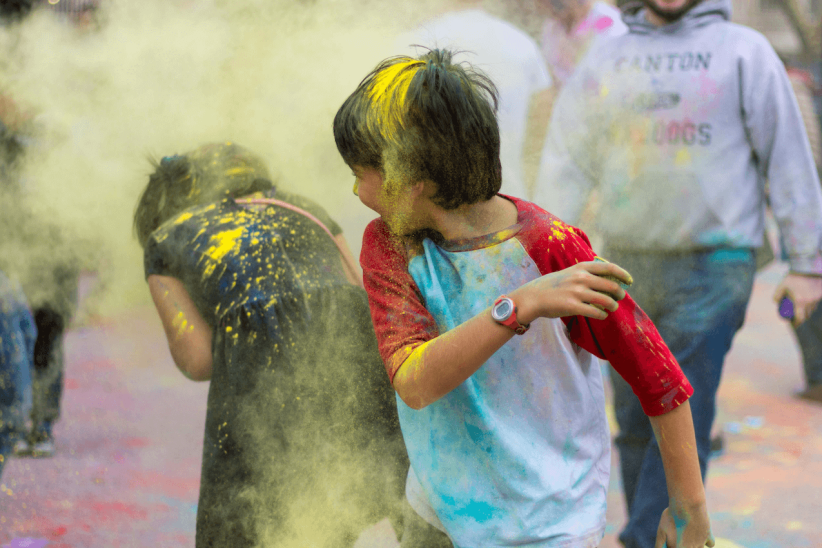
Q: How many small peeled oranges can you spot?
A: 0